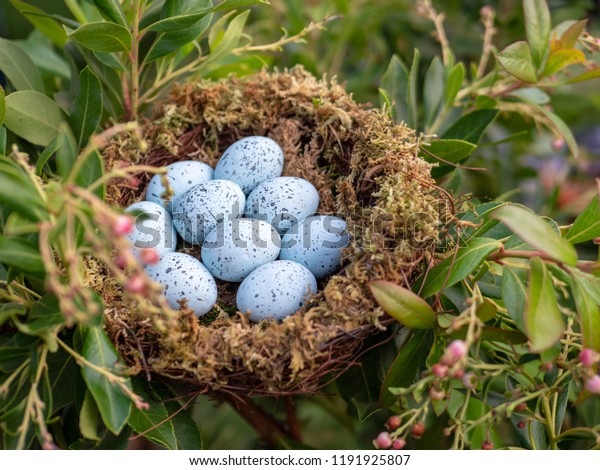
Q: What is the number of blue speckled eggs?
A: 9